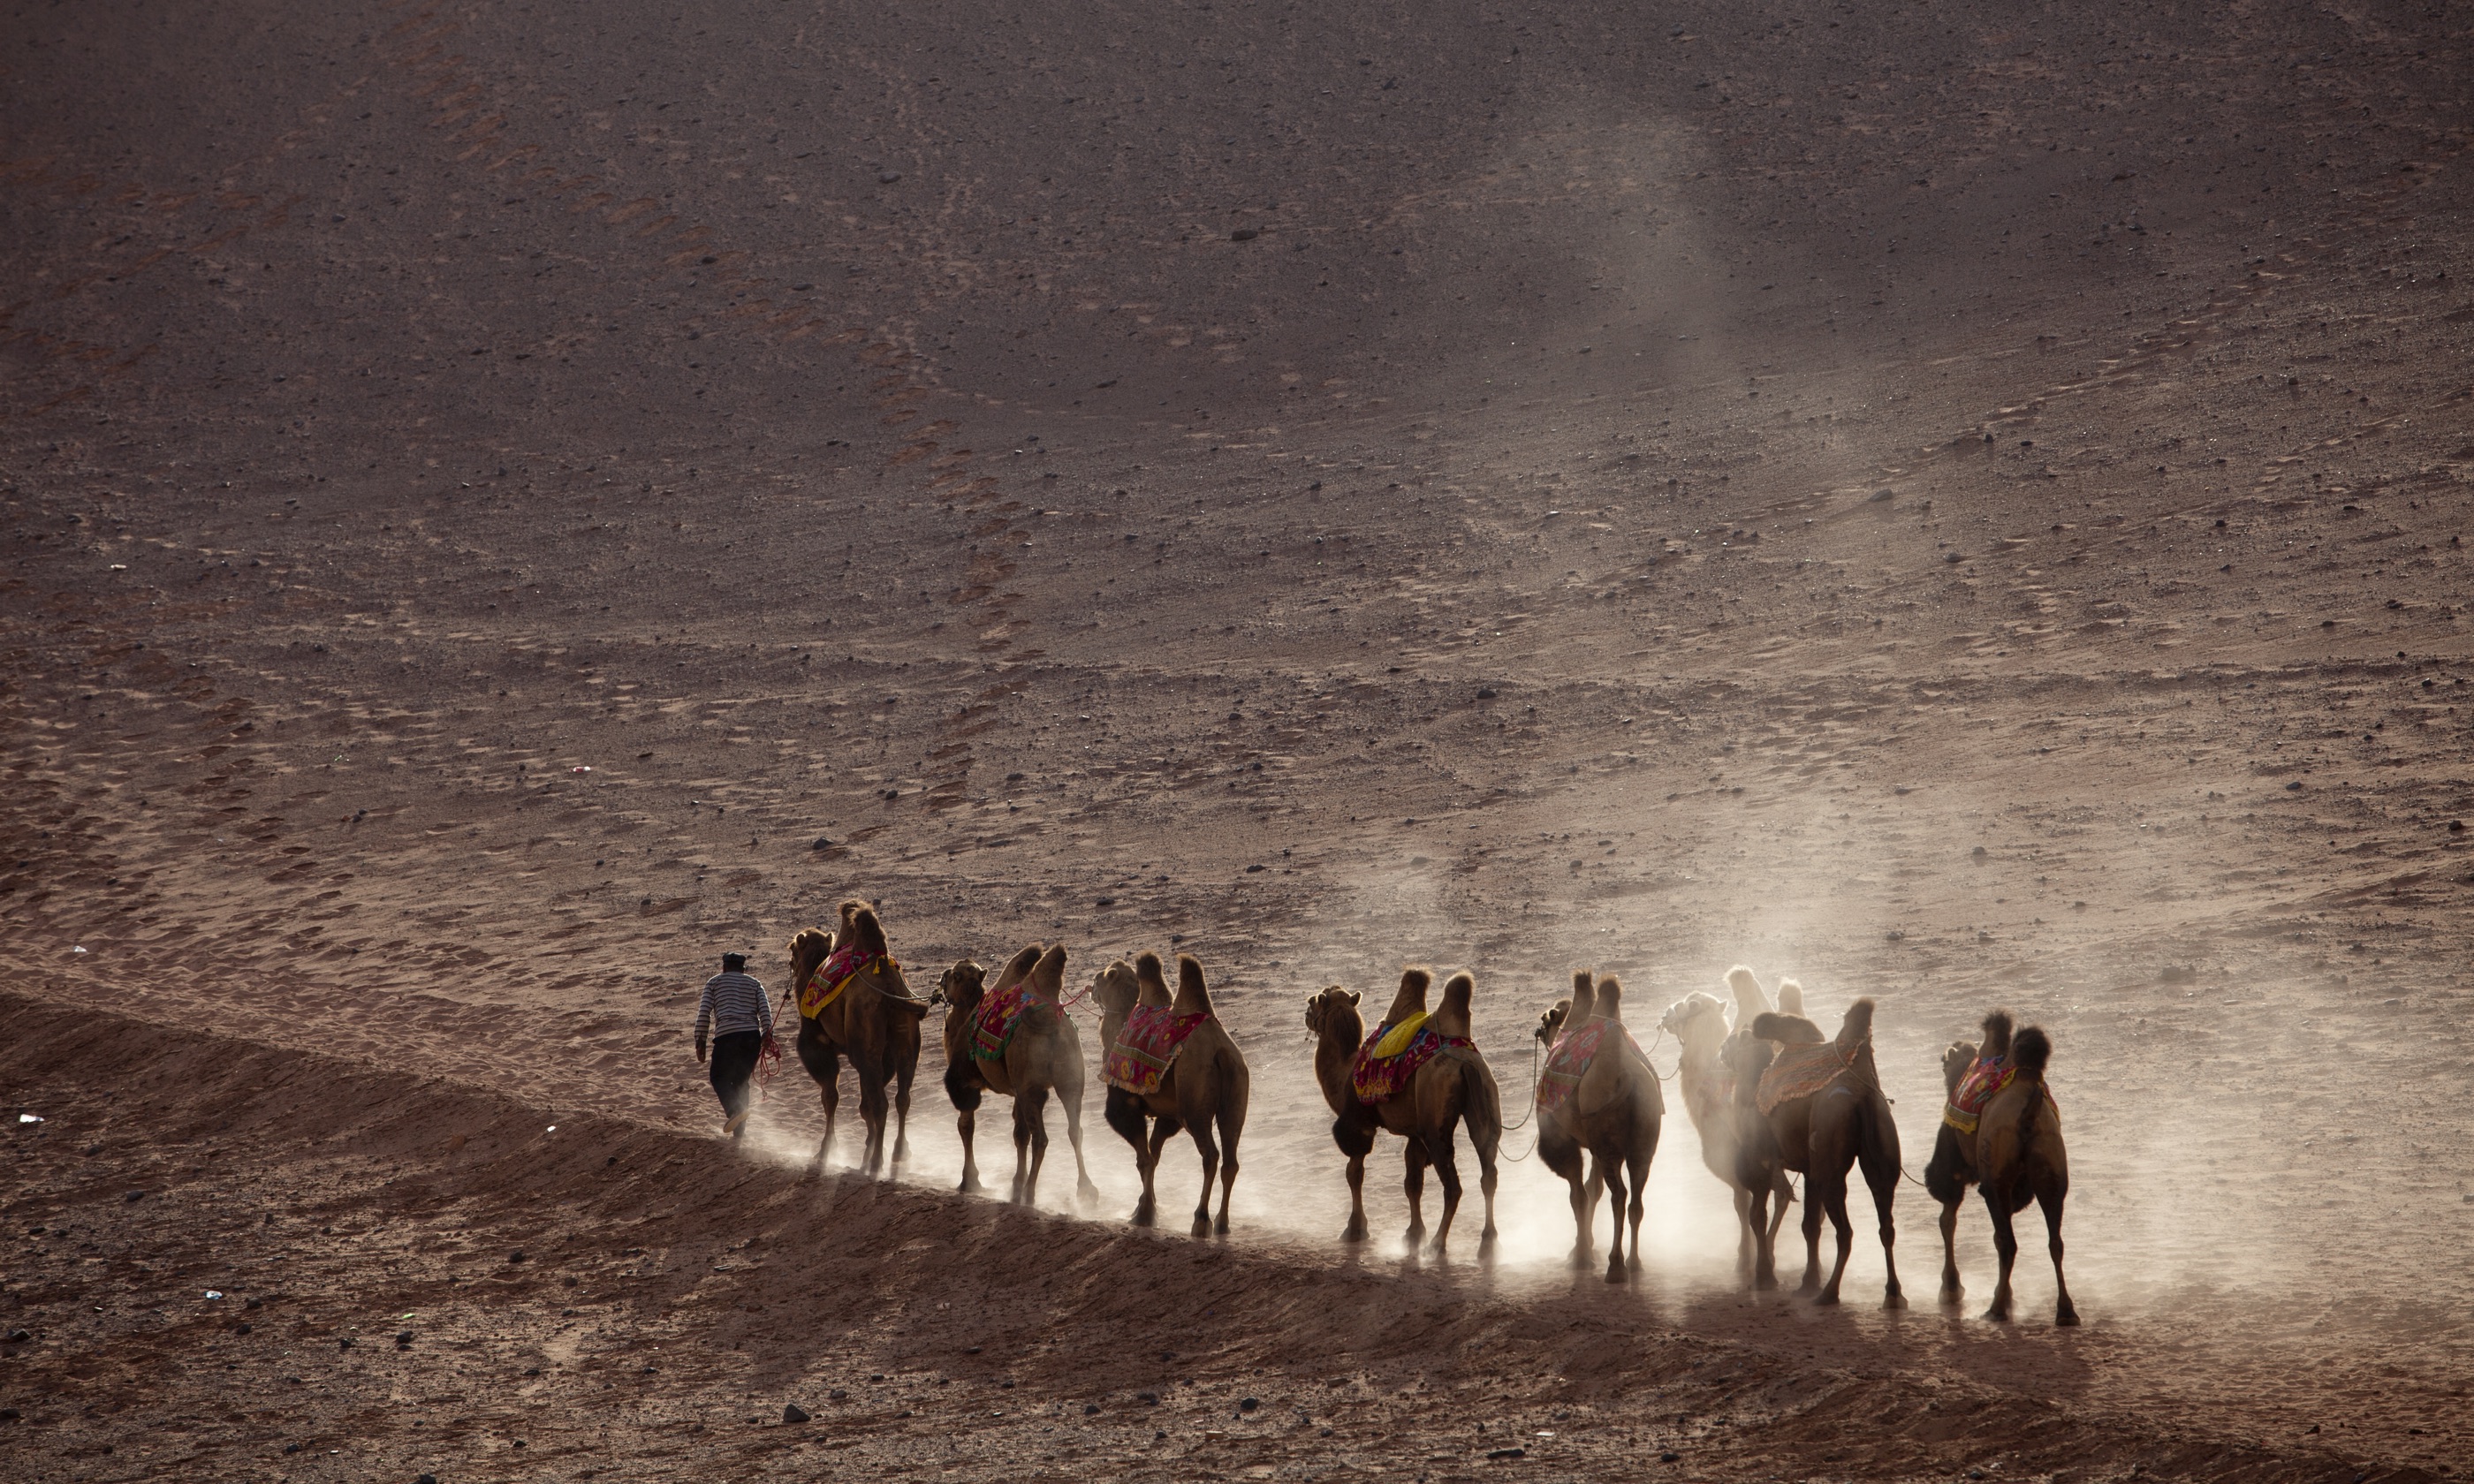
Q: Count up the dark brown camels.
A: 7